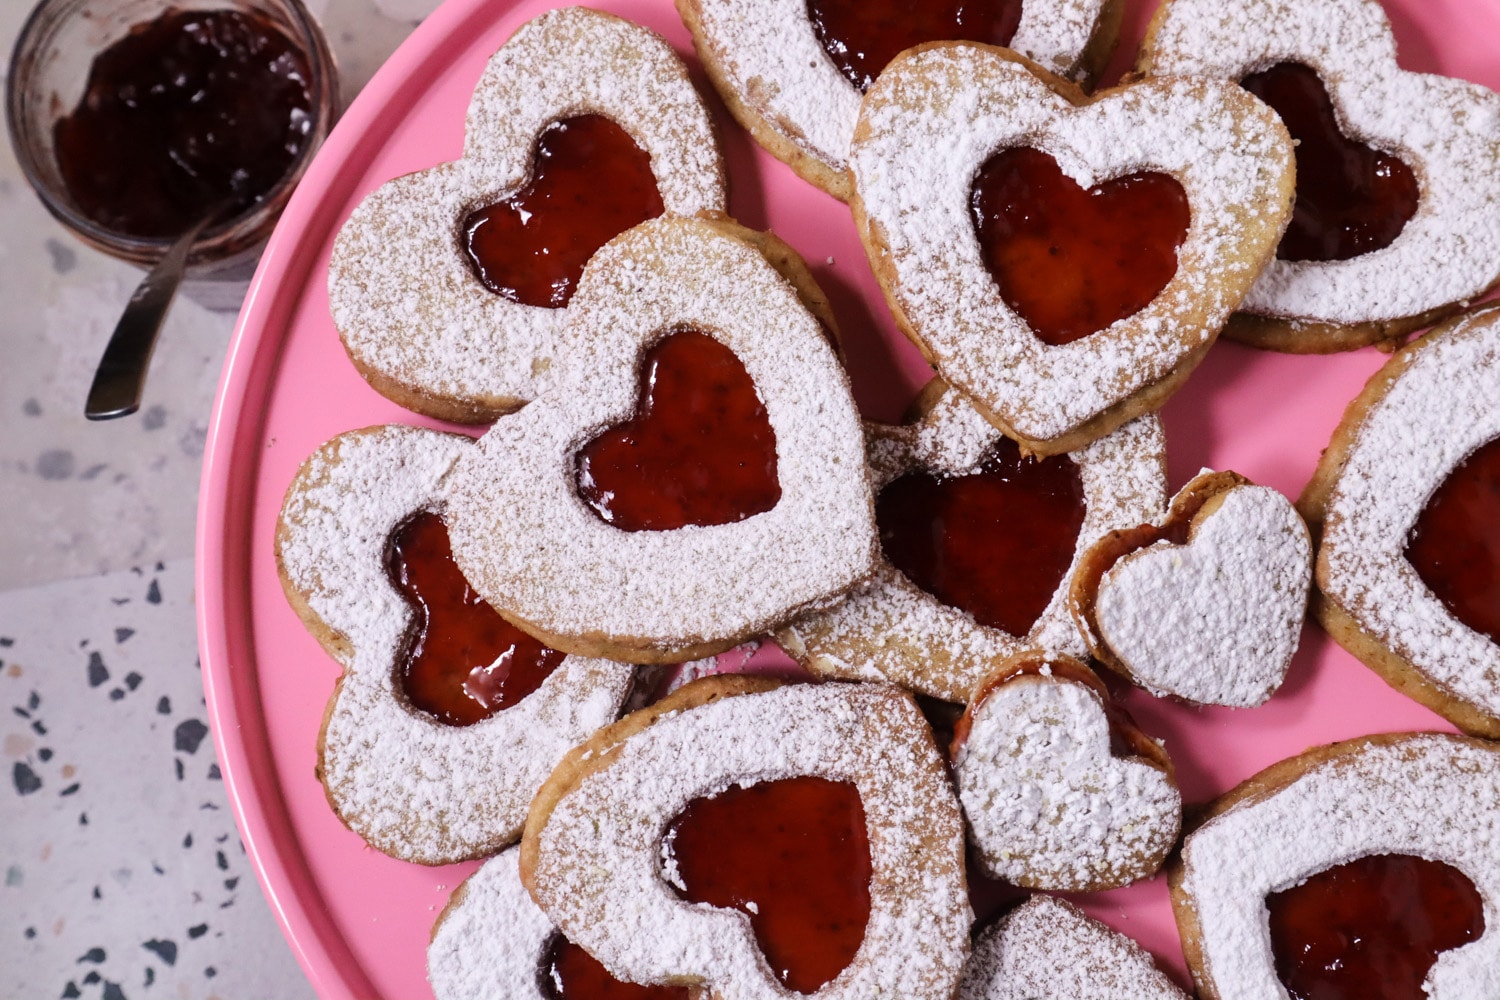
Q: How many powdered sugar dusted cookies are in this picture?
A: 14